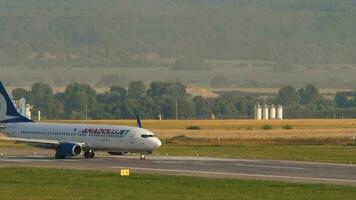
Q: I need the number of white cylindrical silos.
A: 4